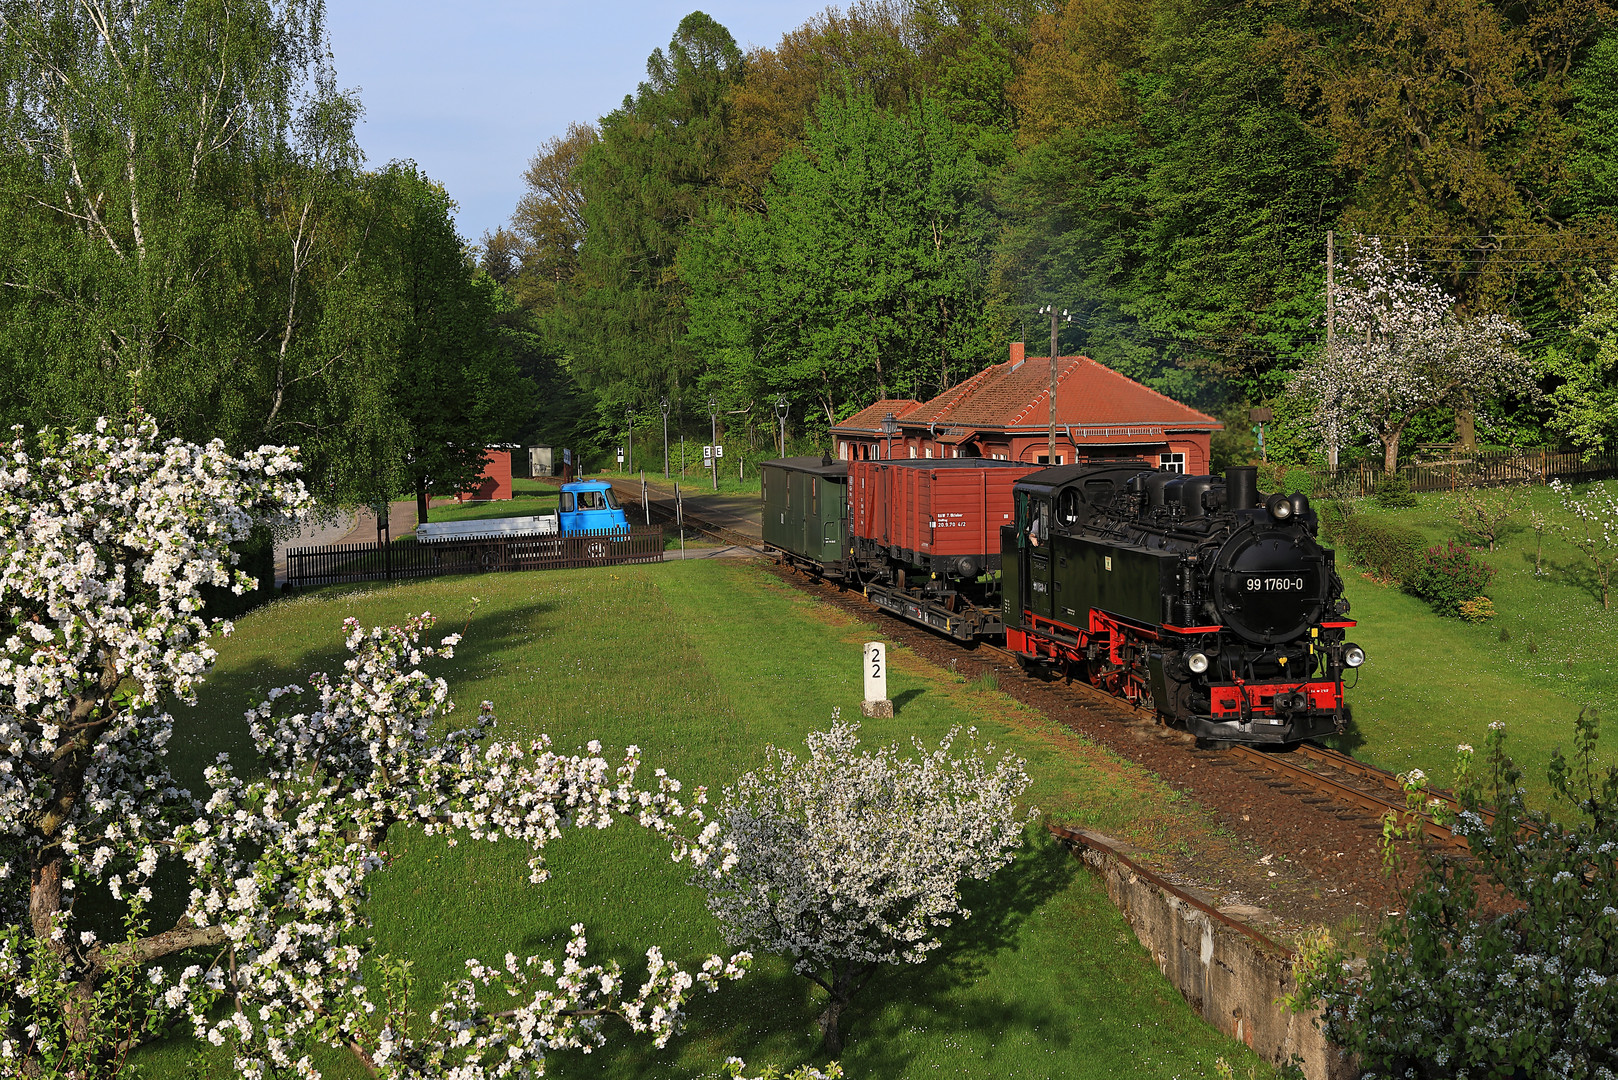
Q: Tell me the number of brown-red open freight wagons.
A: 1